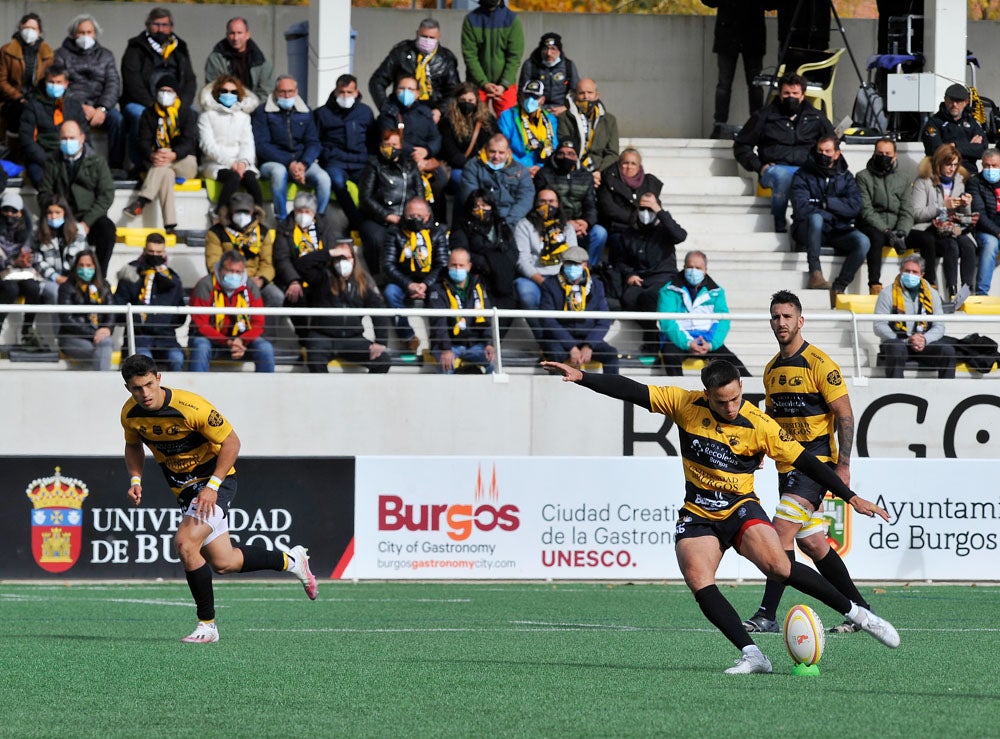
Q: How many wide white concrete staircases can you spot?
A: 1